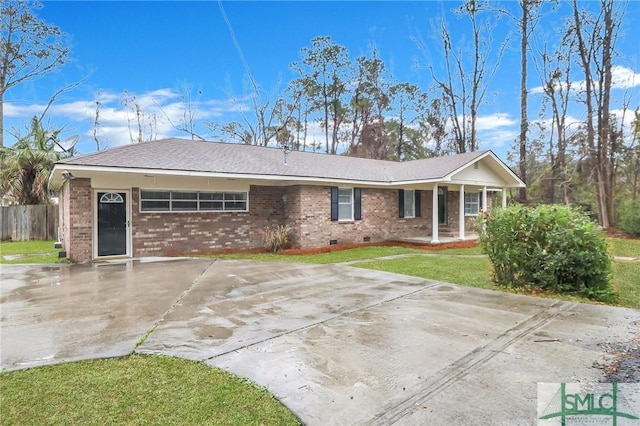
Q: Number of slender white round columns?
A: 4